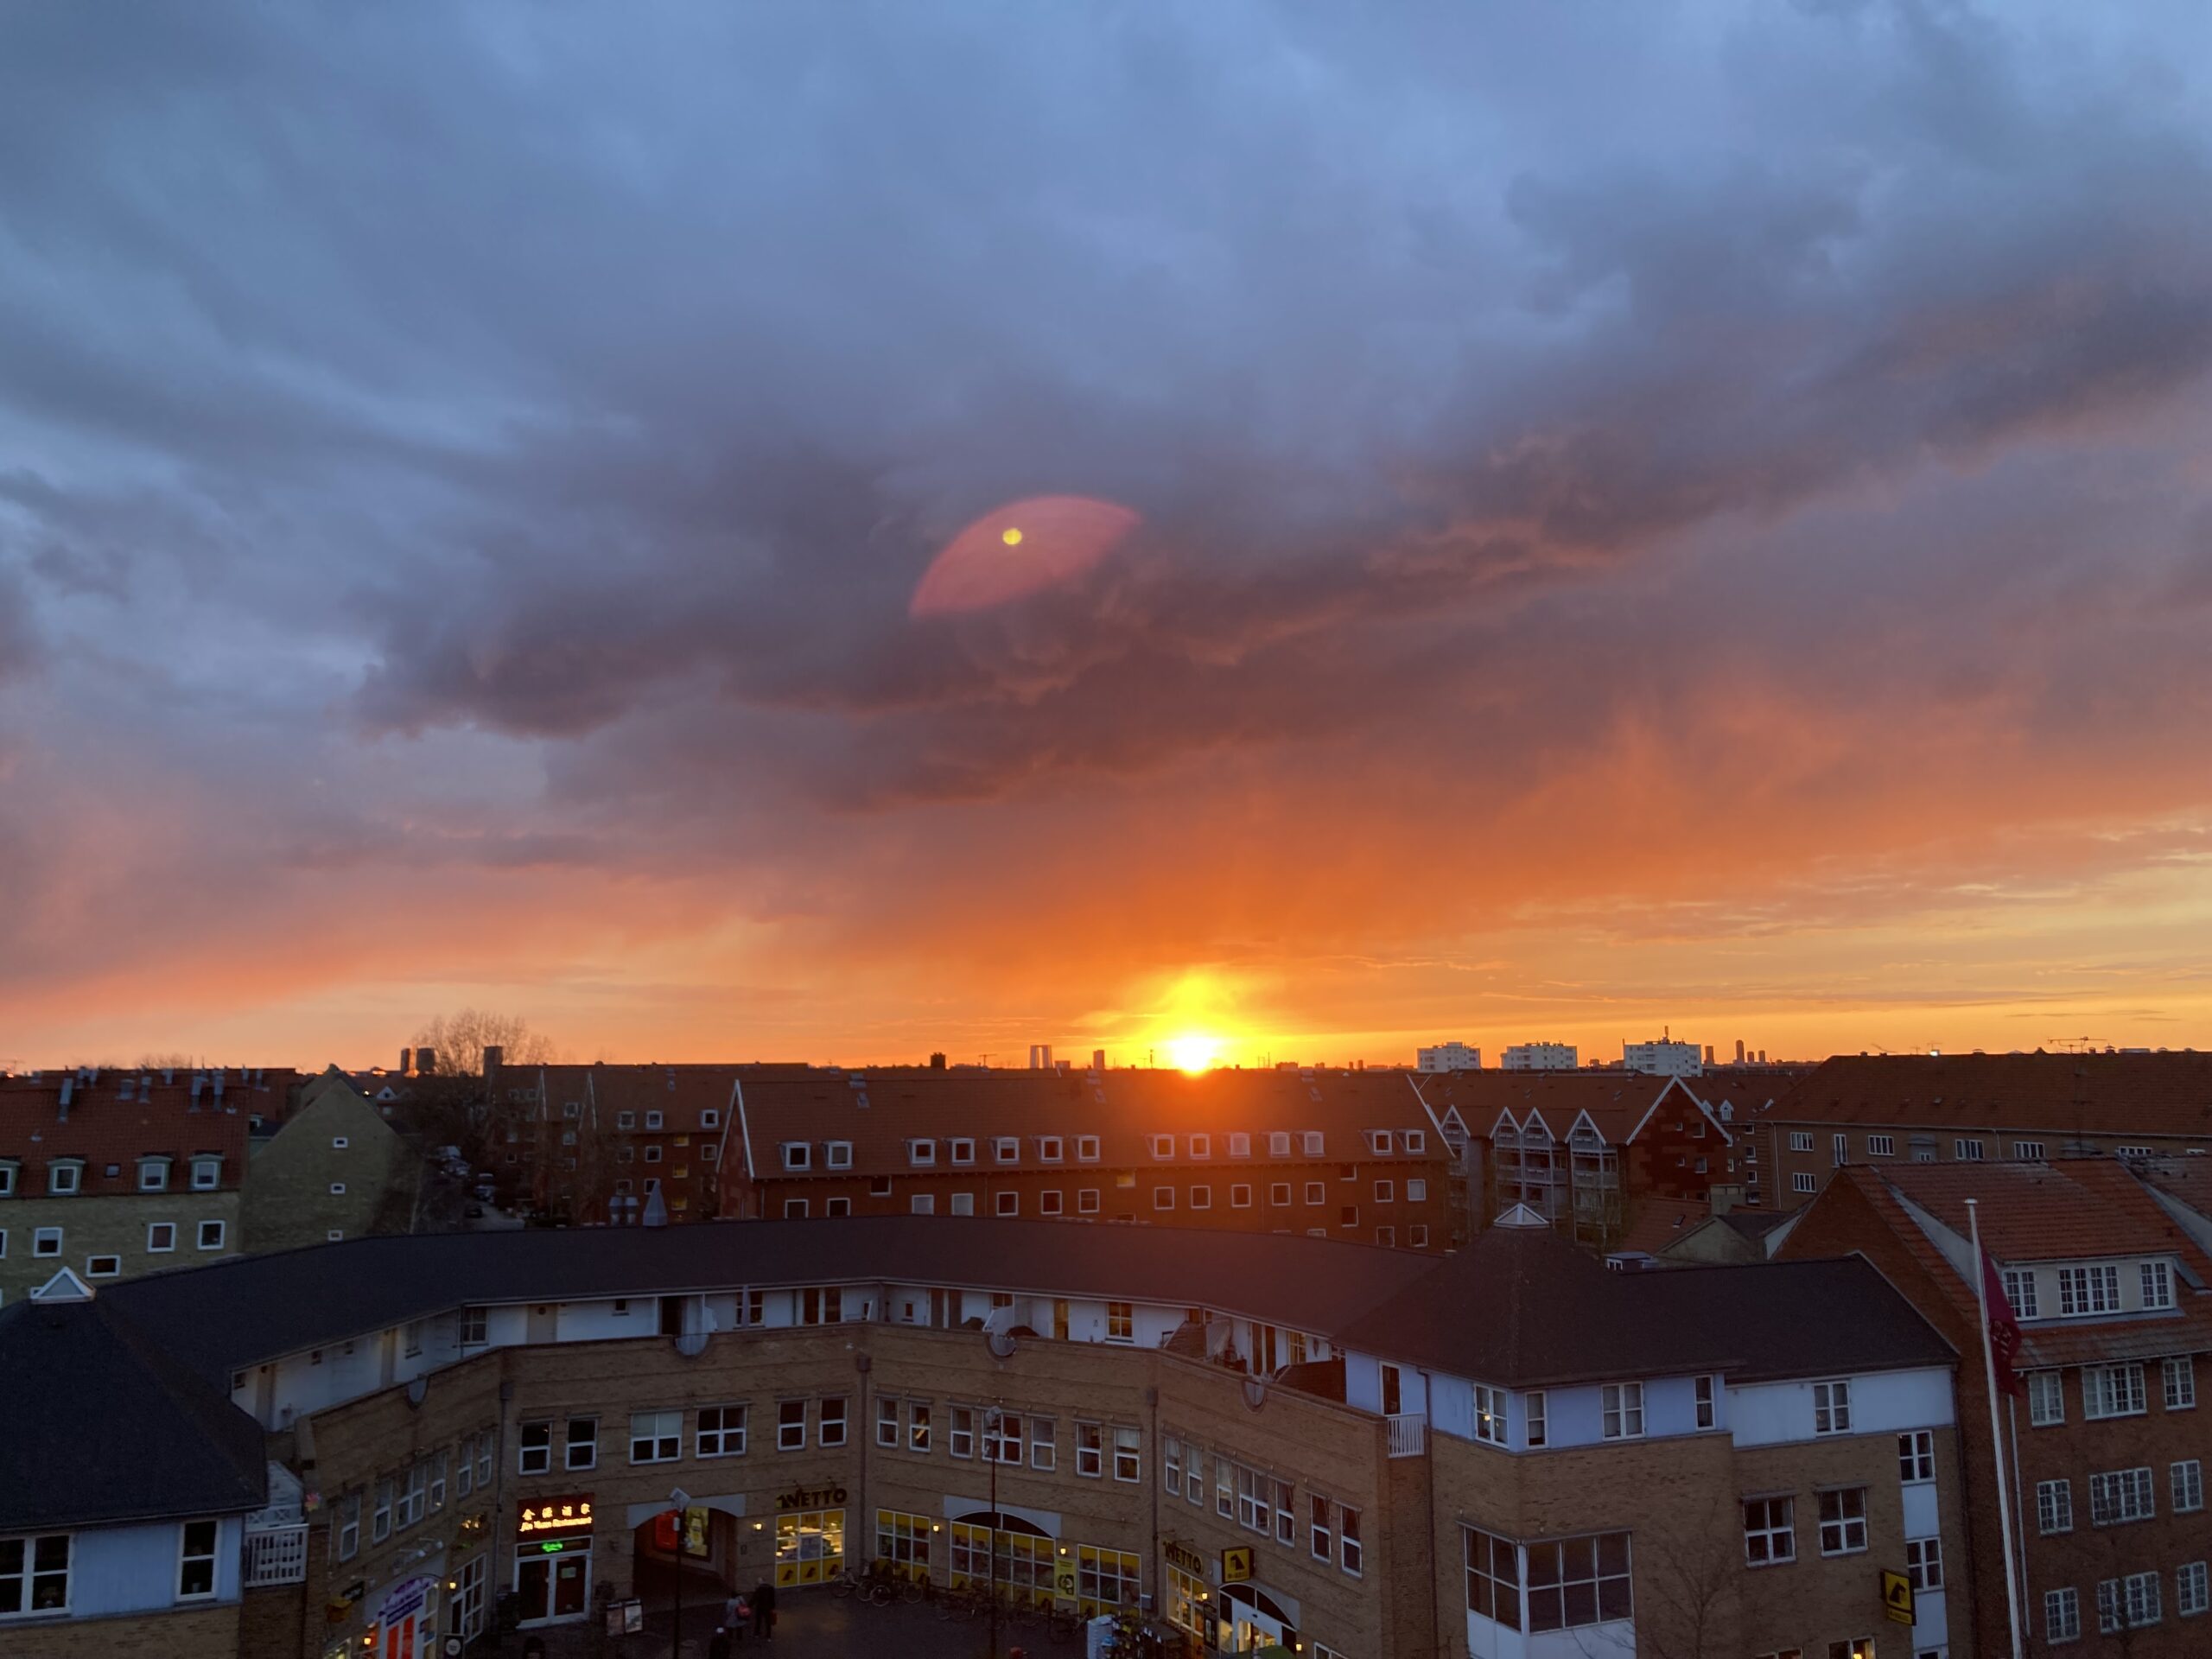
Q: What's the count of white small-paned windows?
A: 12